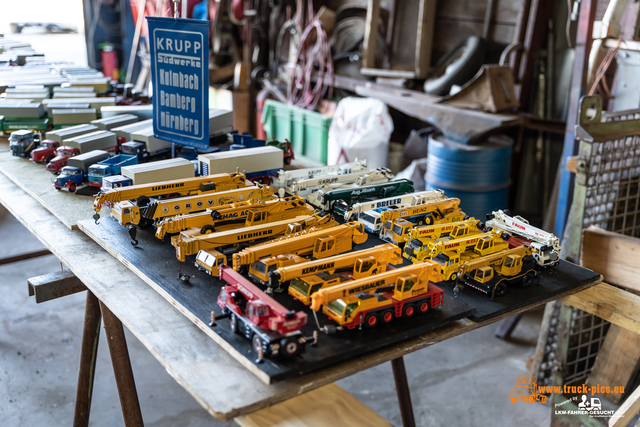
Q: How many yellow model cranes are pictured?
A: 11